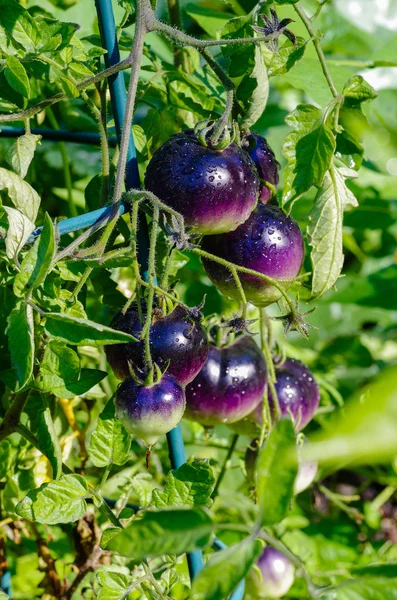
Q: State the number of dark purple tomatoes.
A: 7